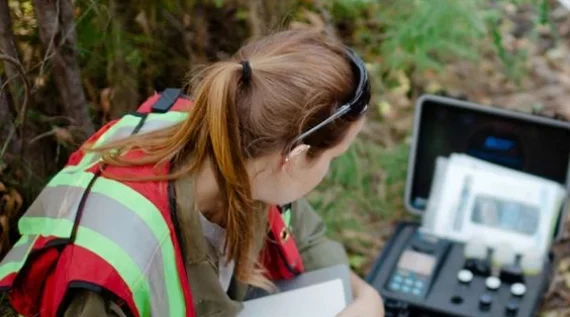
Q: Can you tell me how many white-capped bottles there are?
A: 3